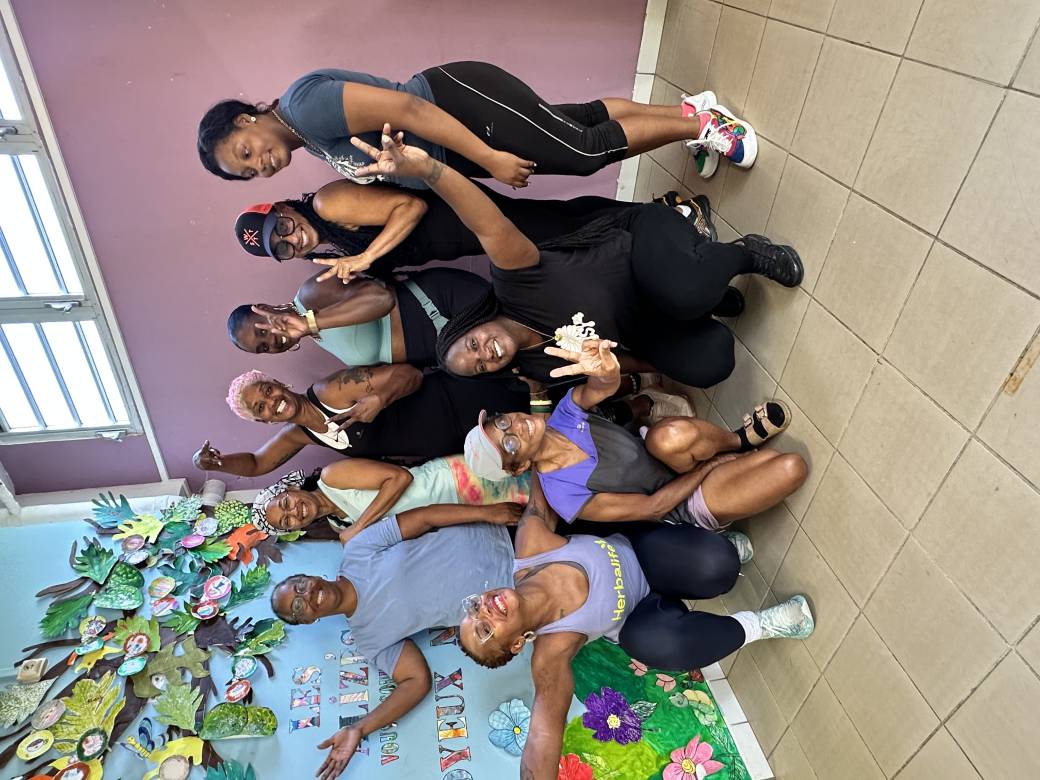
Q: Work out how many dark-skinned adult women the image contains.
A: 9